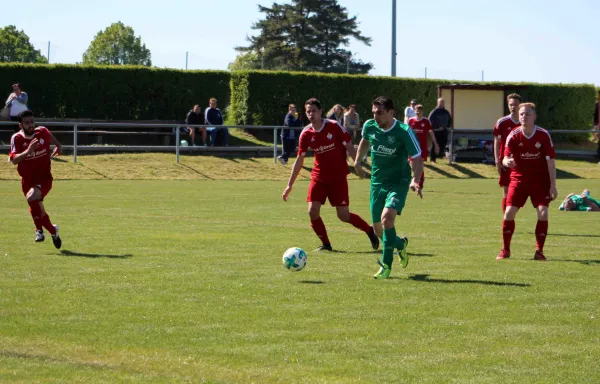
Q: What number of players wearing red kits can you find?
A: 5